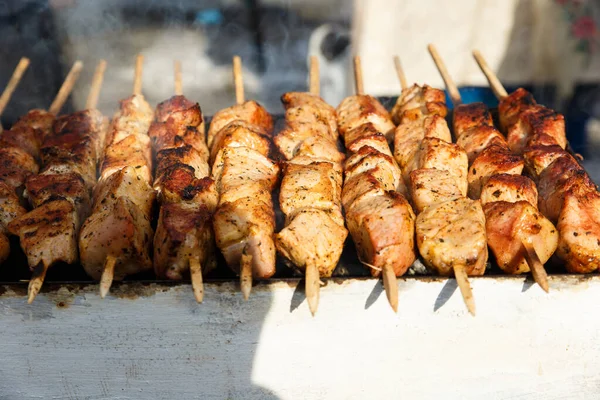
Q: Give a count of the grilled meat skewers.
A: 11